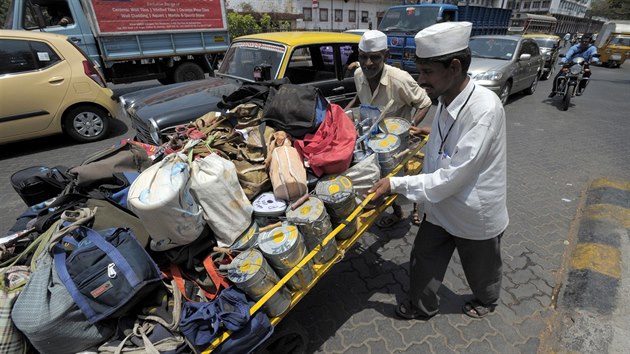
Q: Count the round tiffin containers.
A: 8